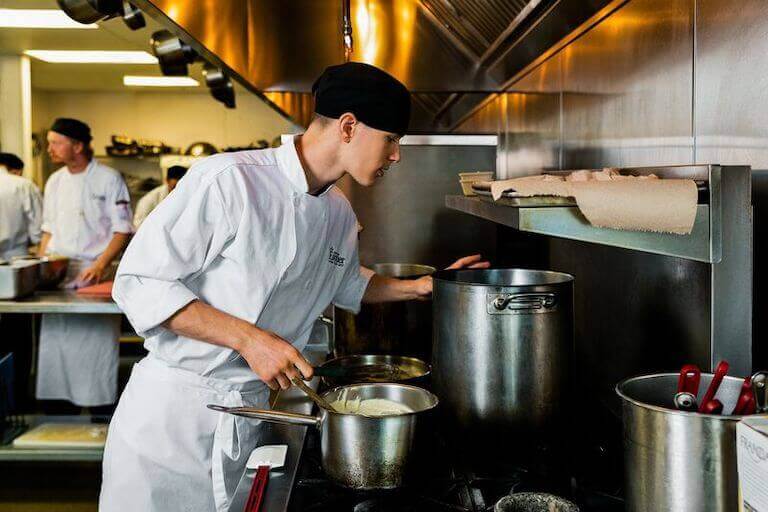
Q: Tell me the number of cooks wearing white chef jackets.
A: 4